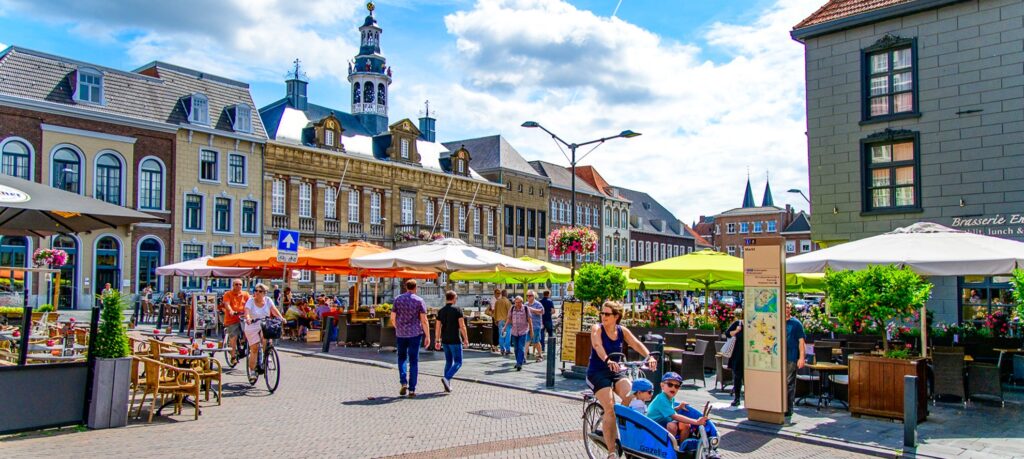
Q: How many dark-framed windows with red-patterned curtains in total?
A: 2